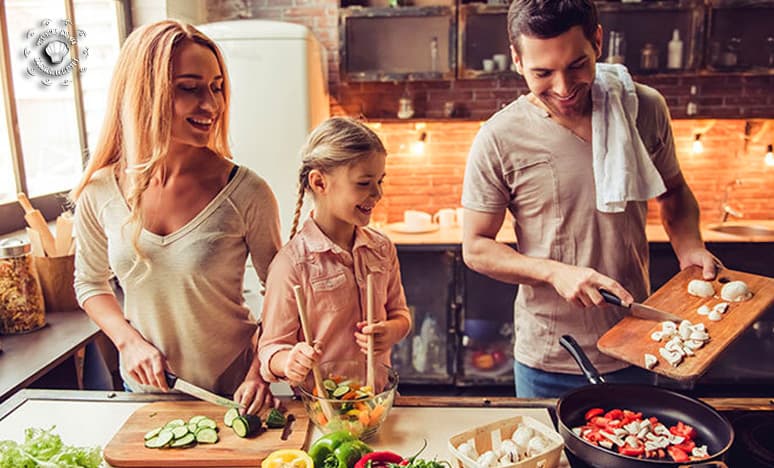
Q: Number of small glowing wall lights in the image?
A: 3